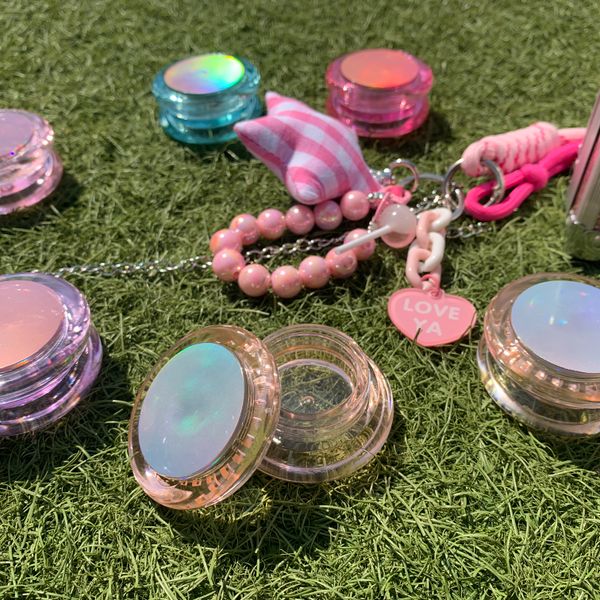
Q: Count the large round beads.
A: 12